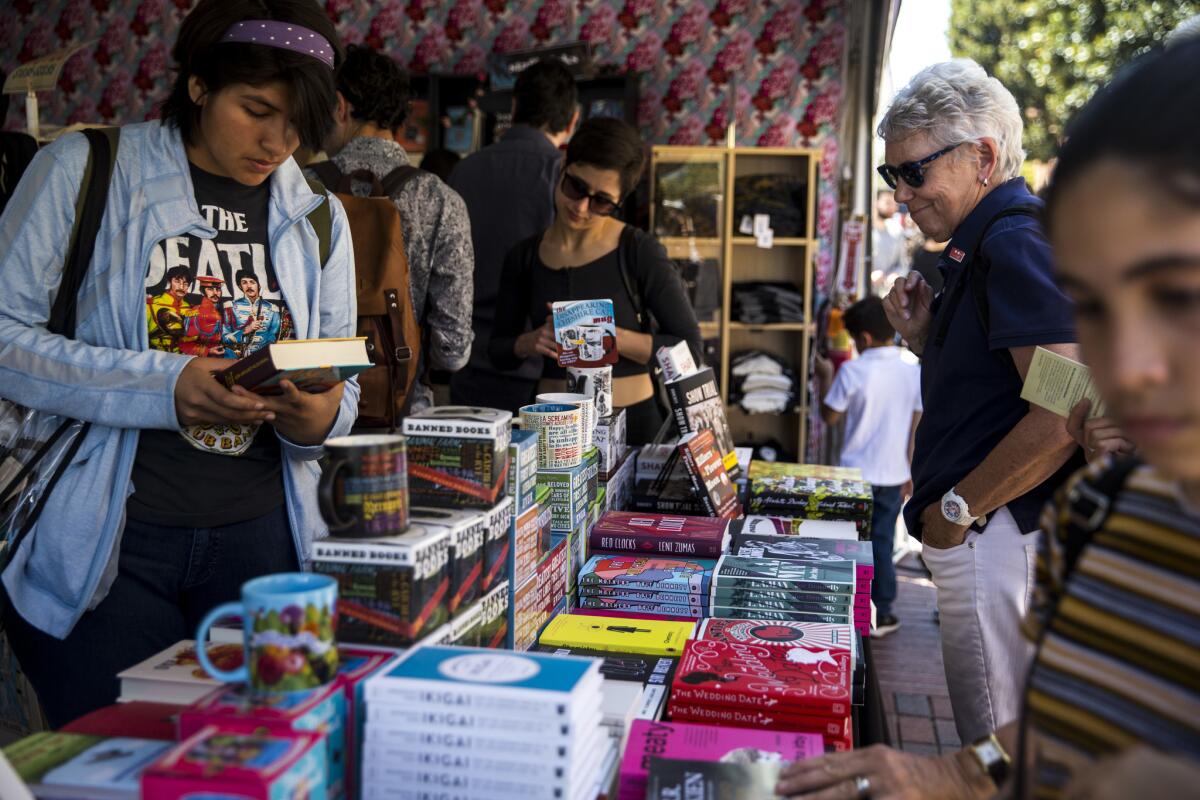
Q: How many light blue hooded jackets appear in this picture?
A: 1